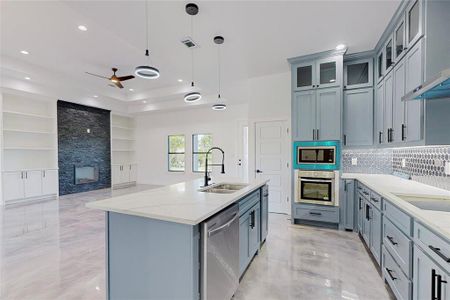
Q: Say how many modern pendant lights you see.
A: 3